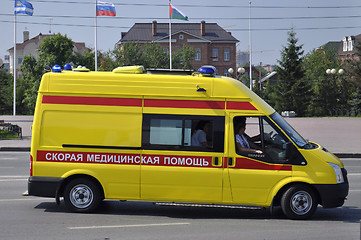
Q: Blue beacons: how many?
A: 3